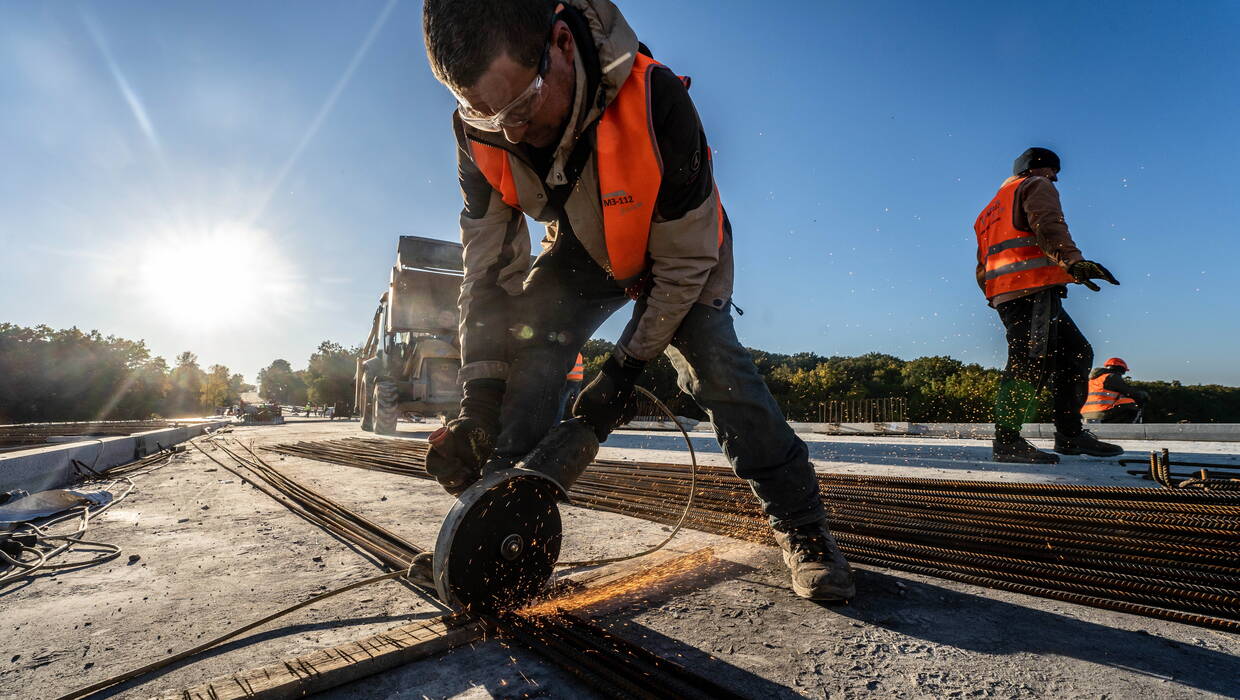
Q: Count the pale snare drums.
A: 0